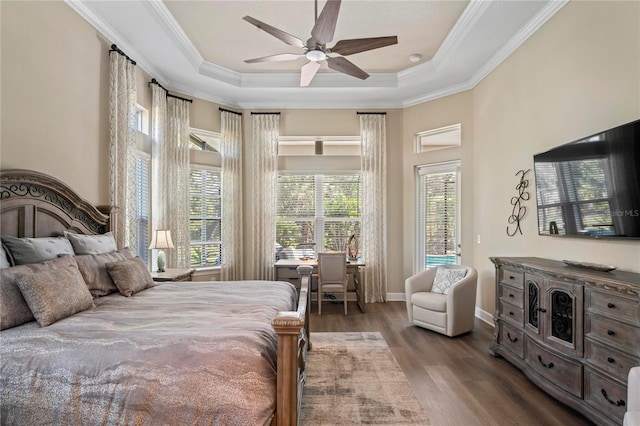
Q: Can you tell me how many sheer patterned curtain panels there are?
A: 6